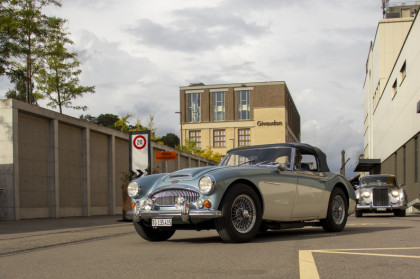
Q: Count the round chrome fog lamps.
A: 2